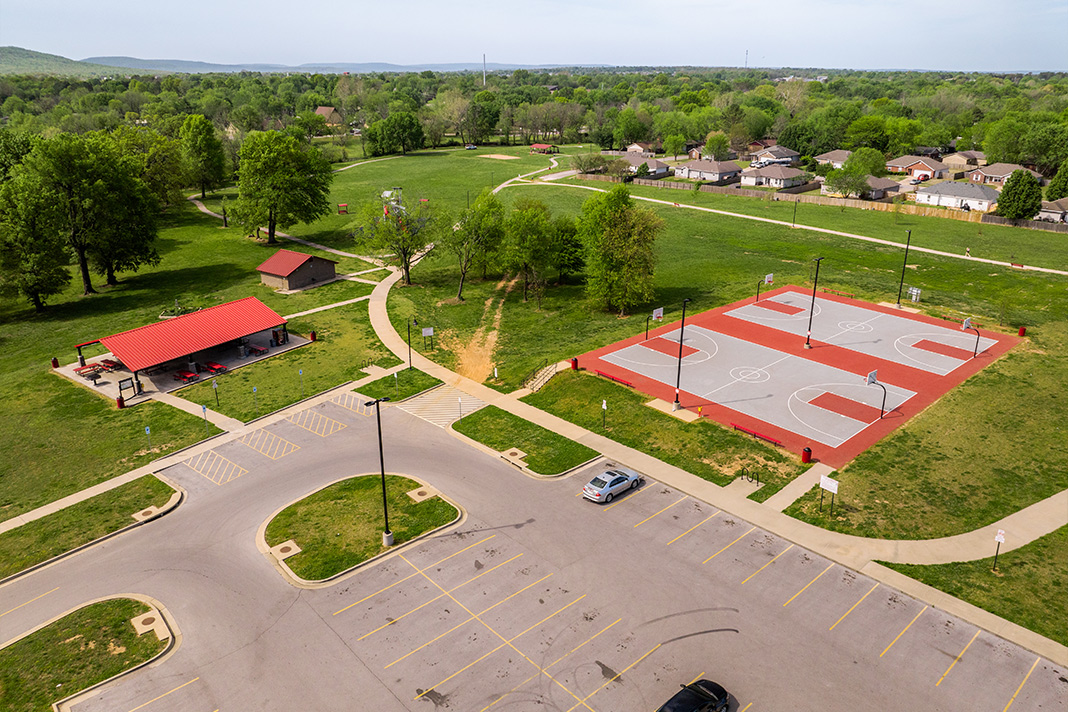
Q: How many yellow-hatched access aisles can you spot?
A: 4